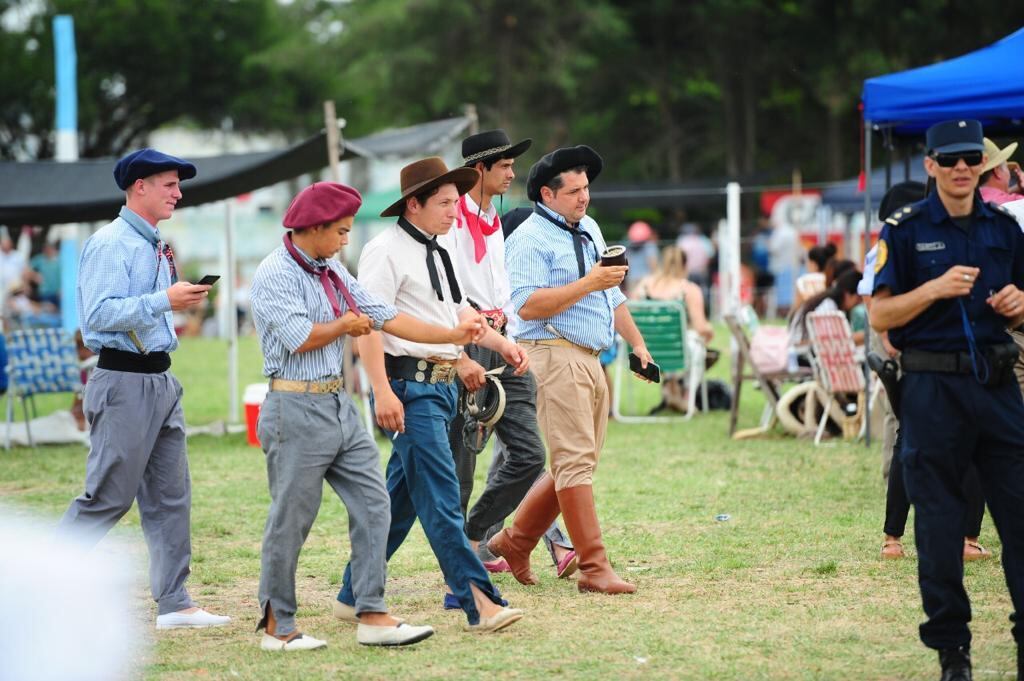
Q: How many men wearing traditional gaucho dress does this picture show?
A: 5